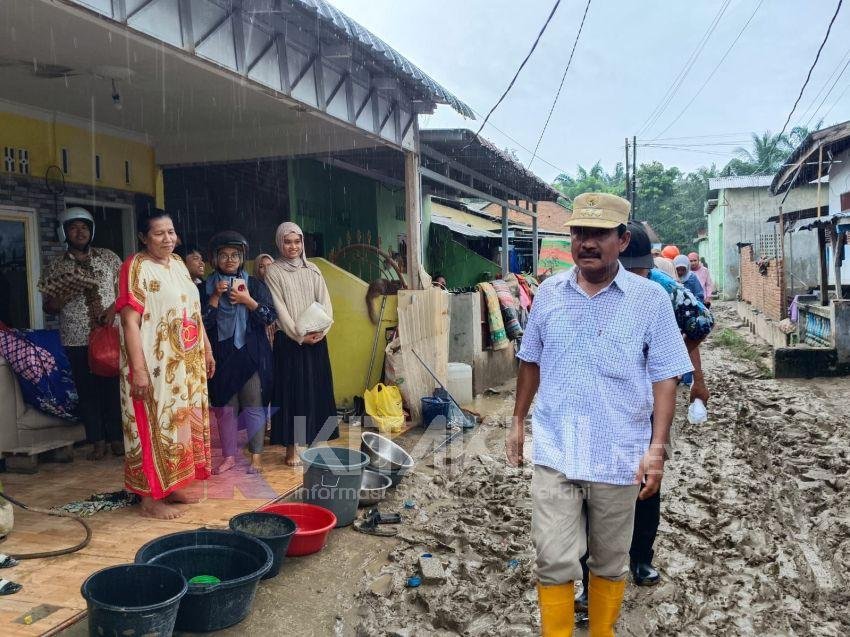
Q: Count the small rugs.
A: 1